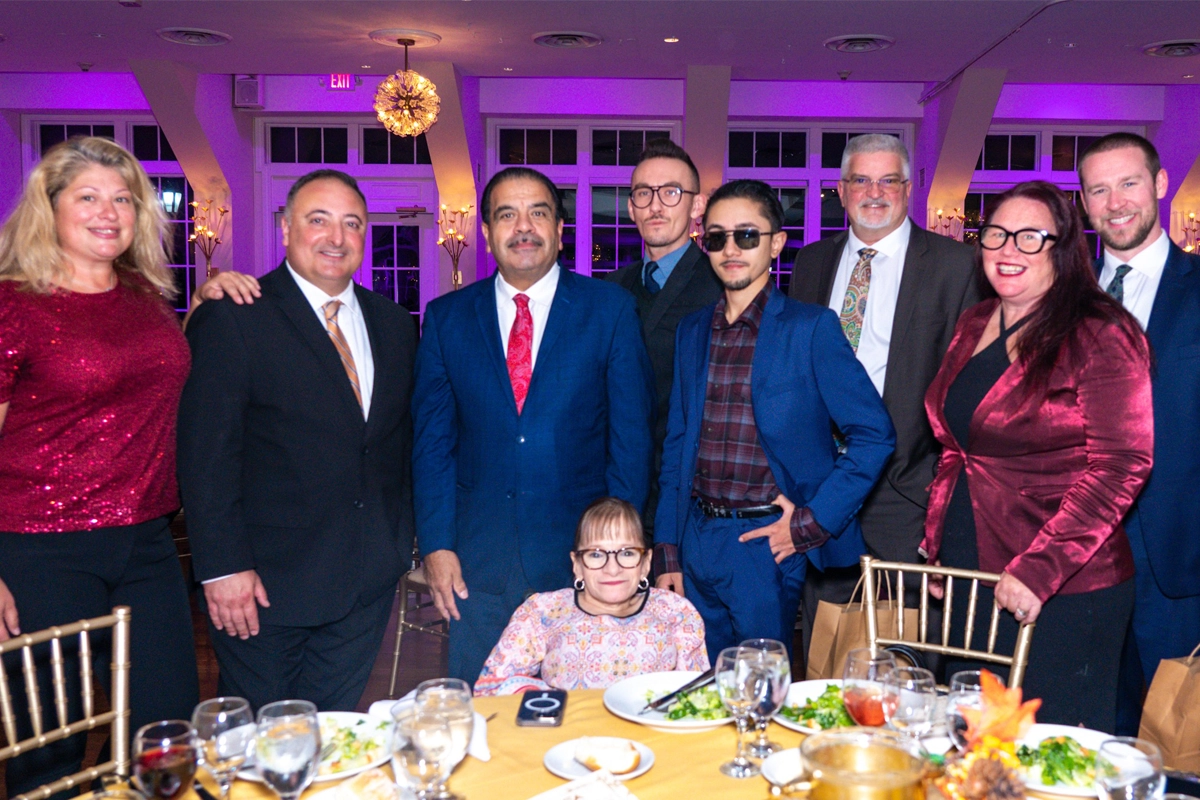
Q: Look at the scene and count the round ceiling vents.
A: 4